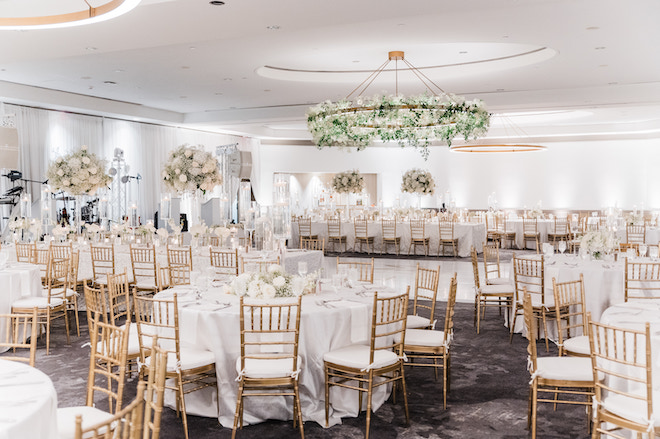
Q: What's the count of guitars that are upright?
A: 1